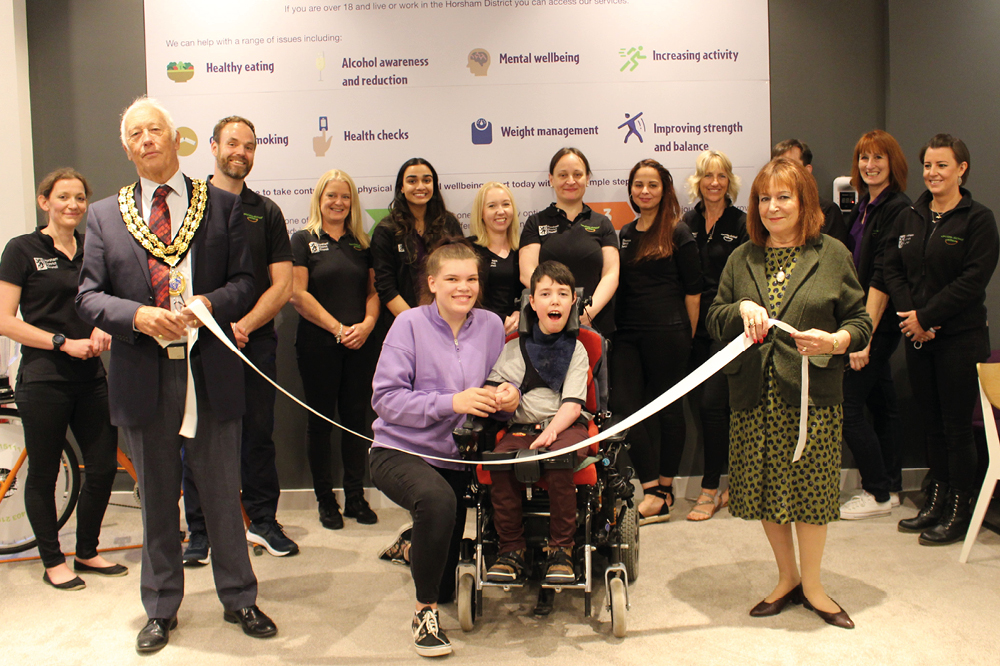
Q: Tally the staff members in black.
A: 11